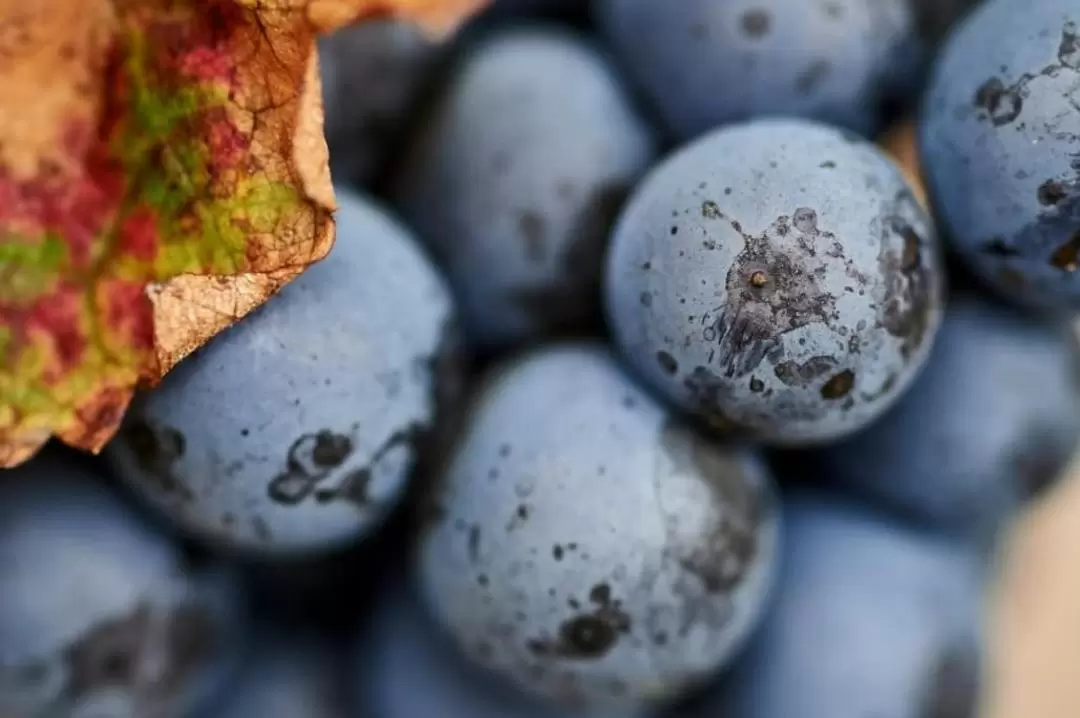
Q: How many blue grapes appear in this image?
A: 12